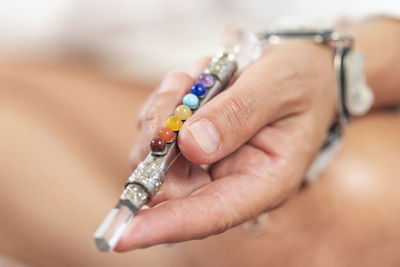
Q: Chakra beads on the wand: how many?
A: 7